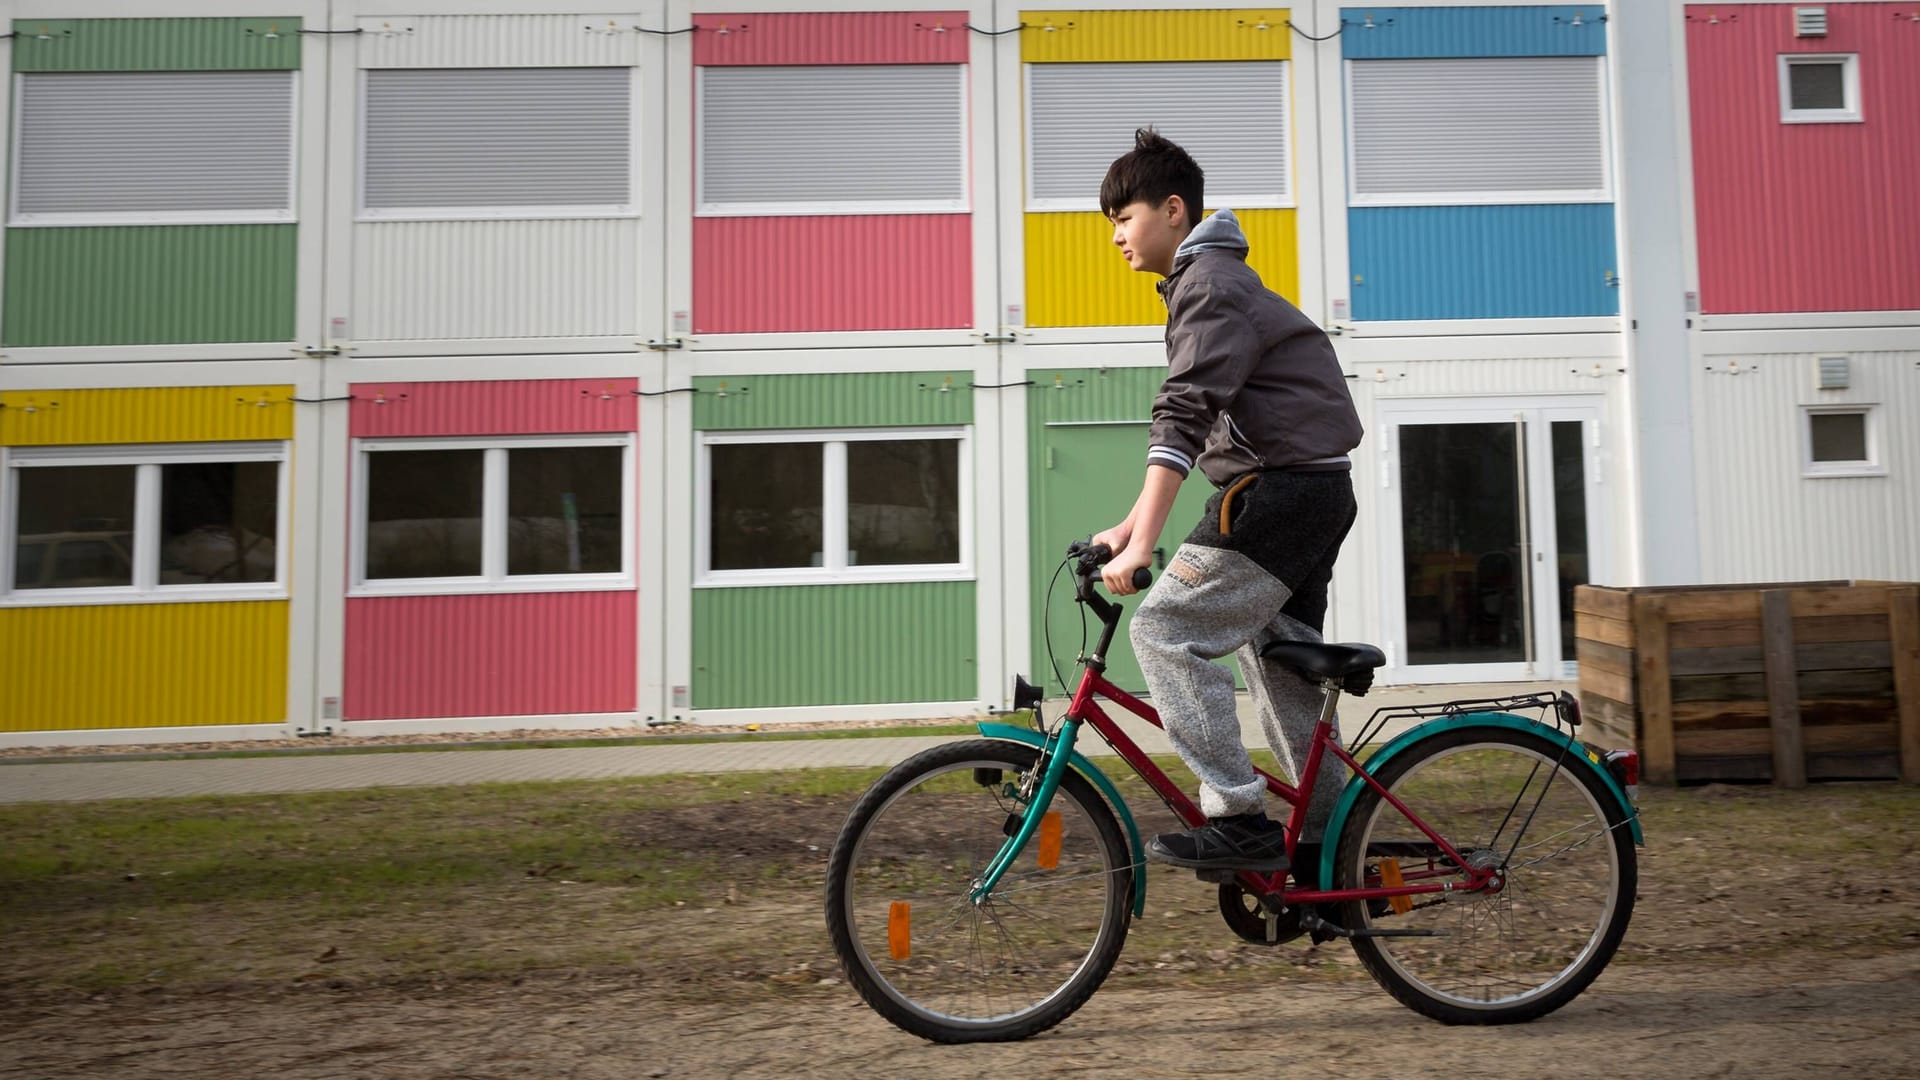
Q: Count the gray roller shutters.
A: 5